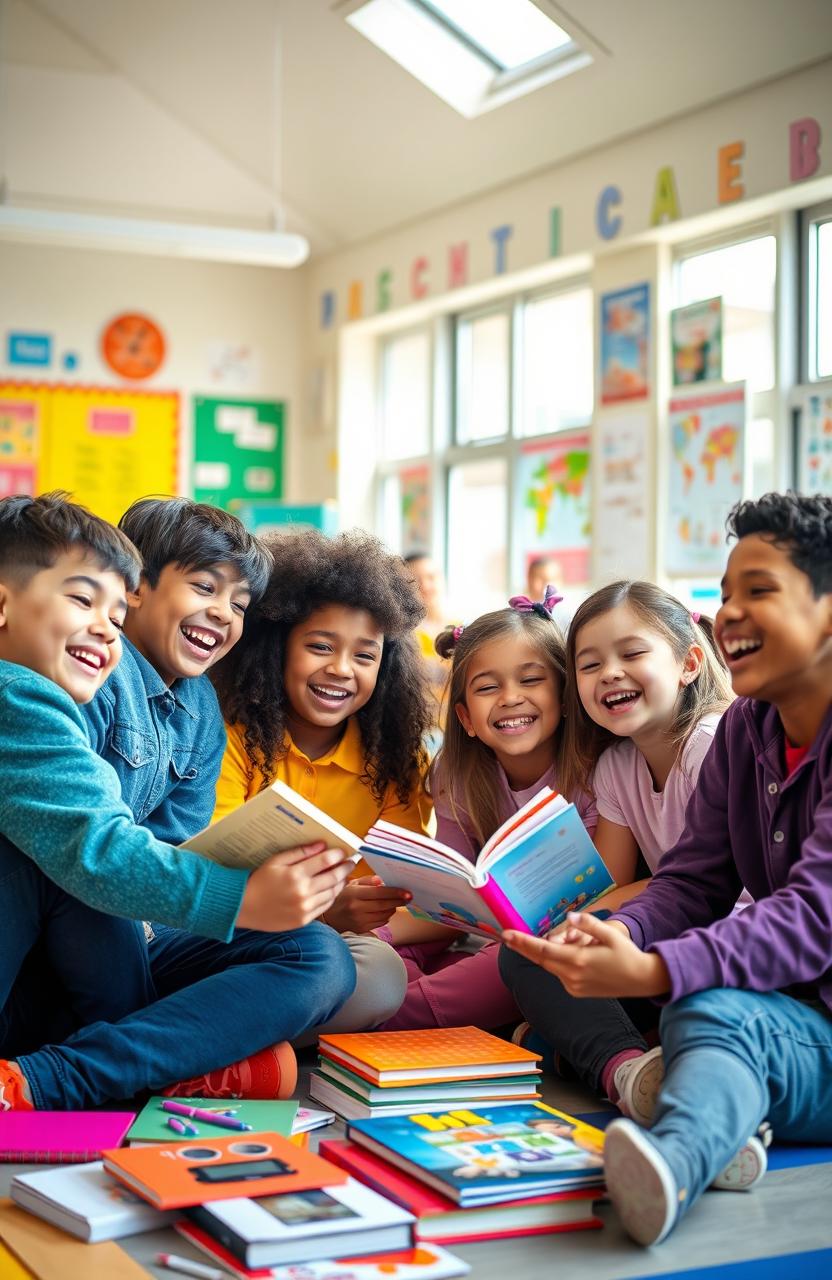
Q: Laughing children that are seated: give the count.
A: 6